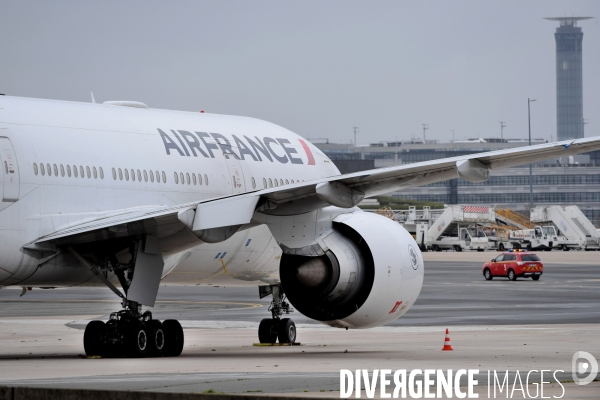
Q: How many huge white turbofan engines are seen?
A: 1